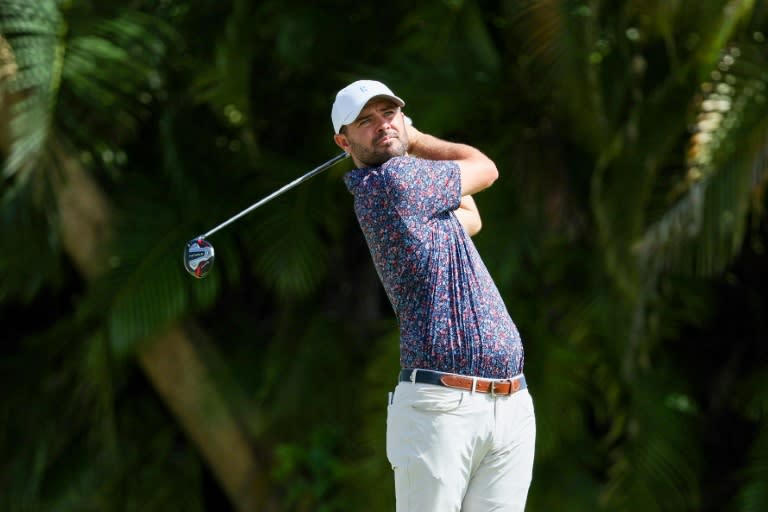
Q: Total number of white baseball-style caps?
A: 1